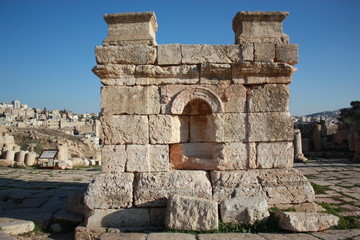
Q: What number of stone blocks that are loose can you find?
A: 3